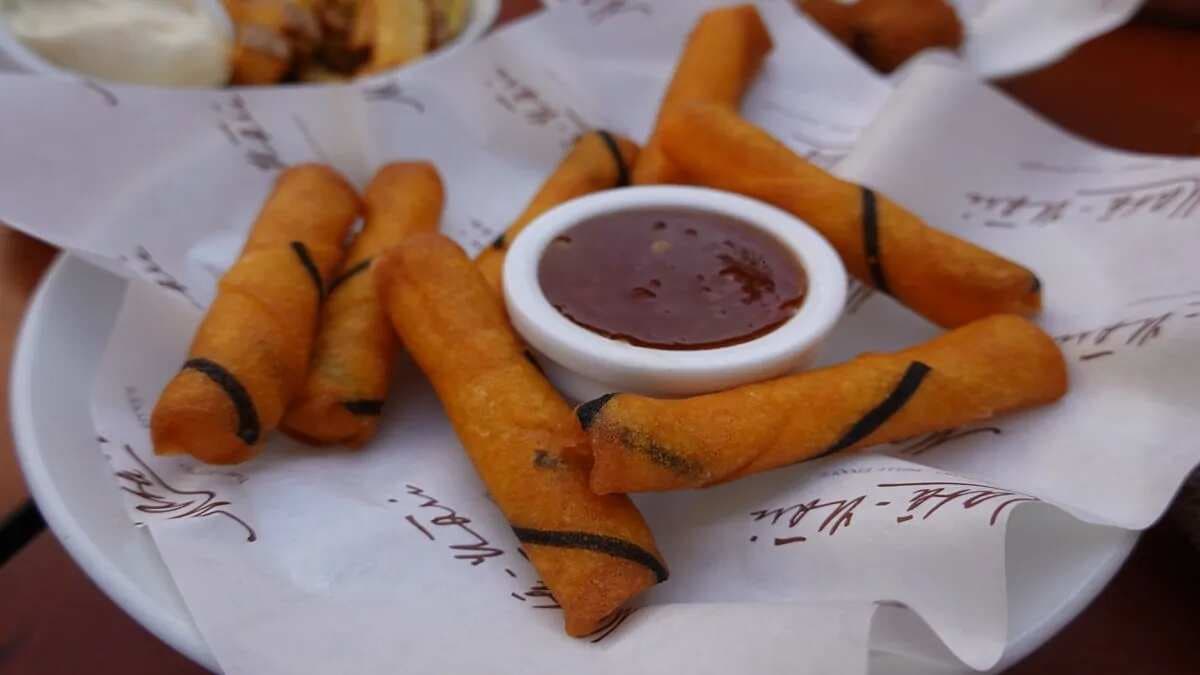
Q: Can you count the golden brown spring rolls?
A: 7